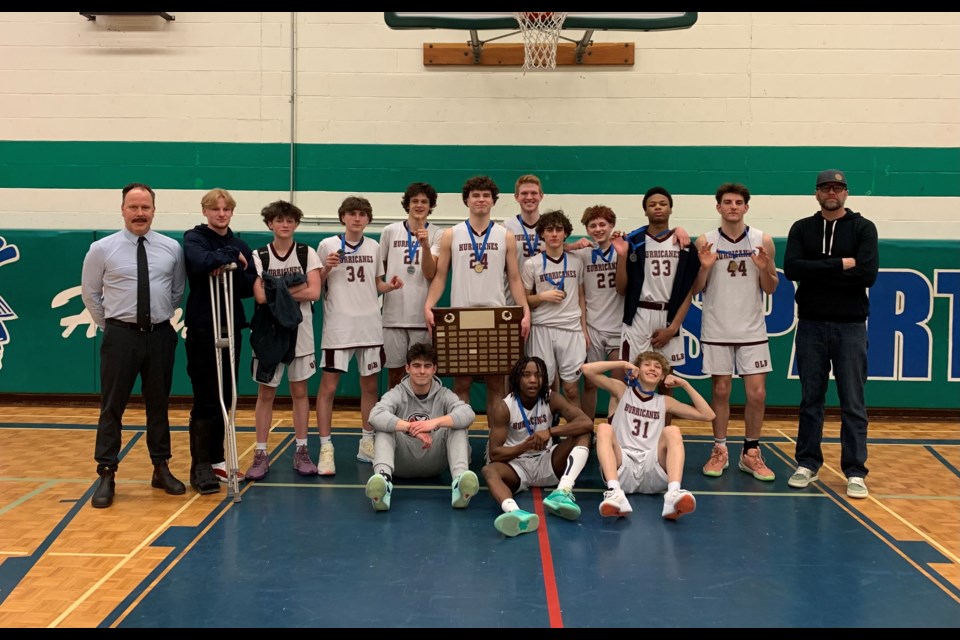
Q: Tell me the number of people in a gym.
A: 15